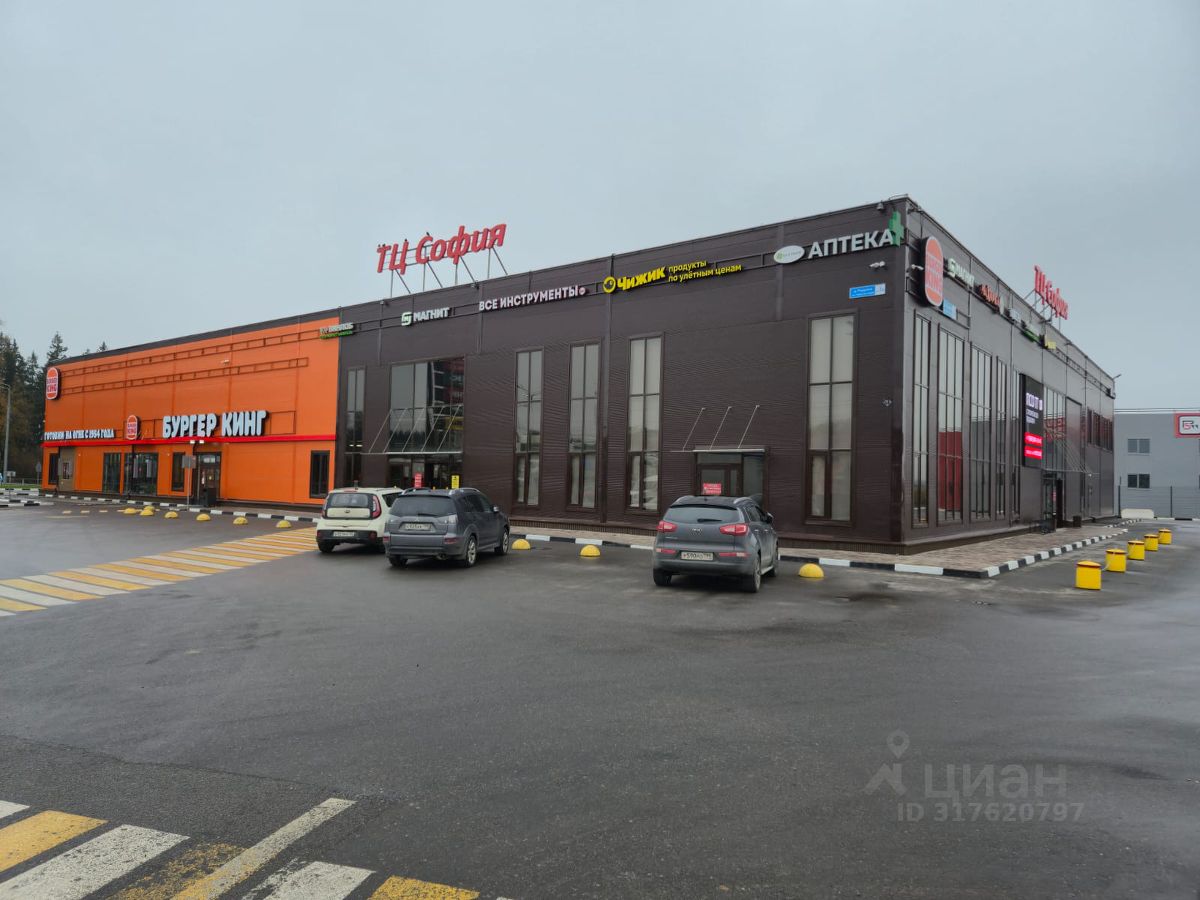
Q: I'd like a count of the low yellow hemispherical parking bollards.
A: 10